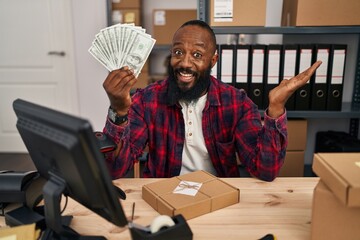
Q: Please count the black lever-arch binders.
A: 9